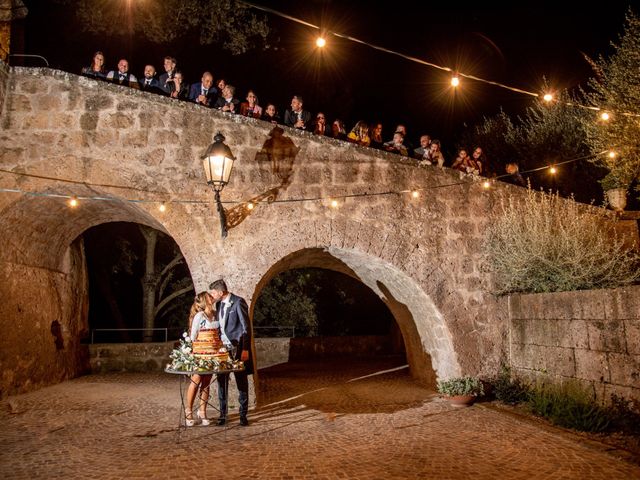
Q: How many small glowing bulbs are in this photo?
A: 12